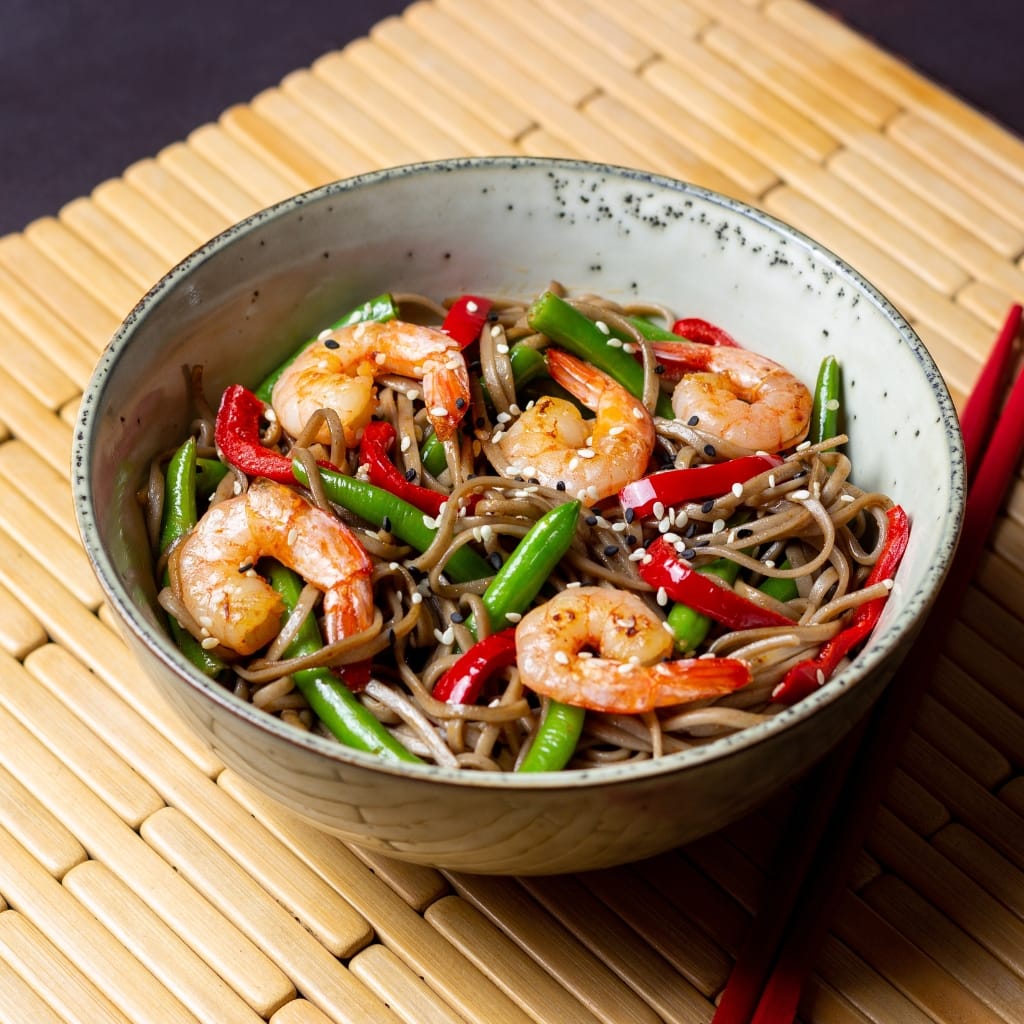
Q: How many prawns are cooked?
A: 5